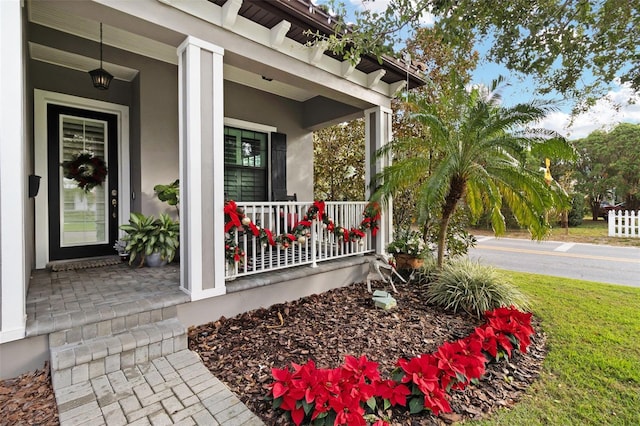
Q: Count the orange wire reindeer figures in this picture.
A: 0